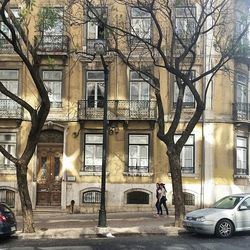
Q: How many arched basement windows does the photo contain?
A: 4